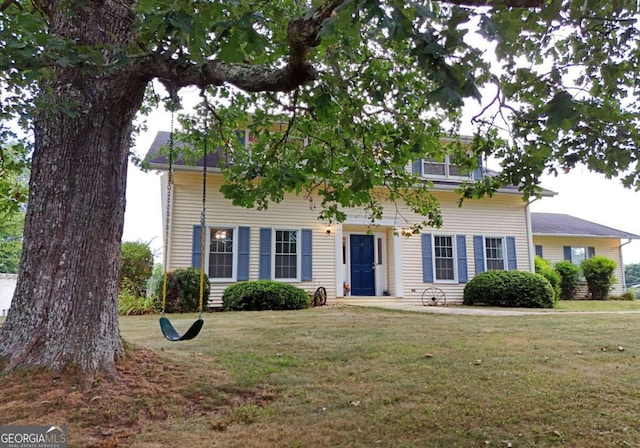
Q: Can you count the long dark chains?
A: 2